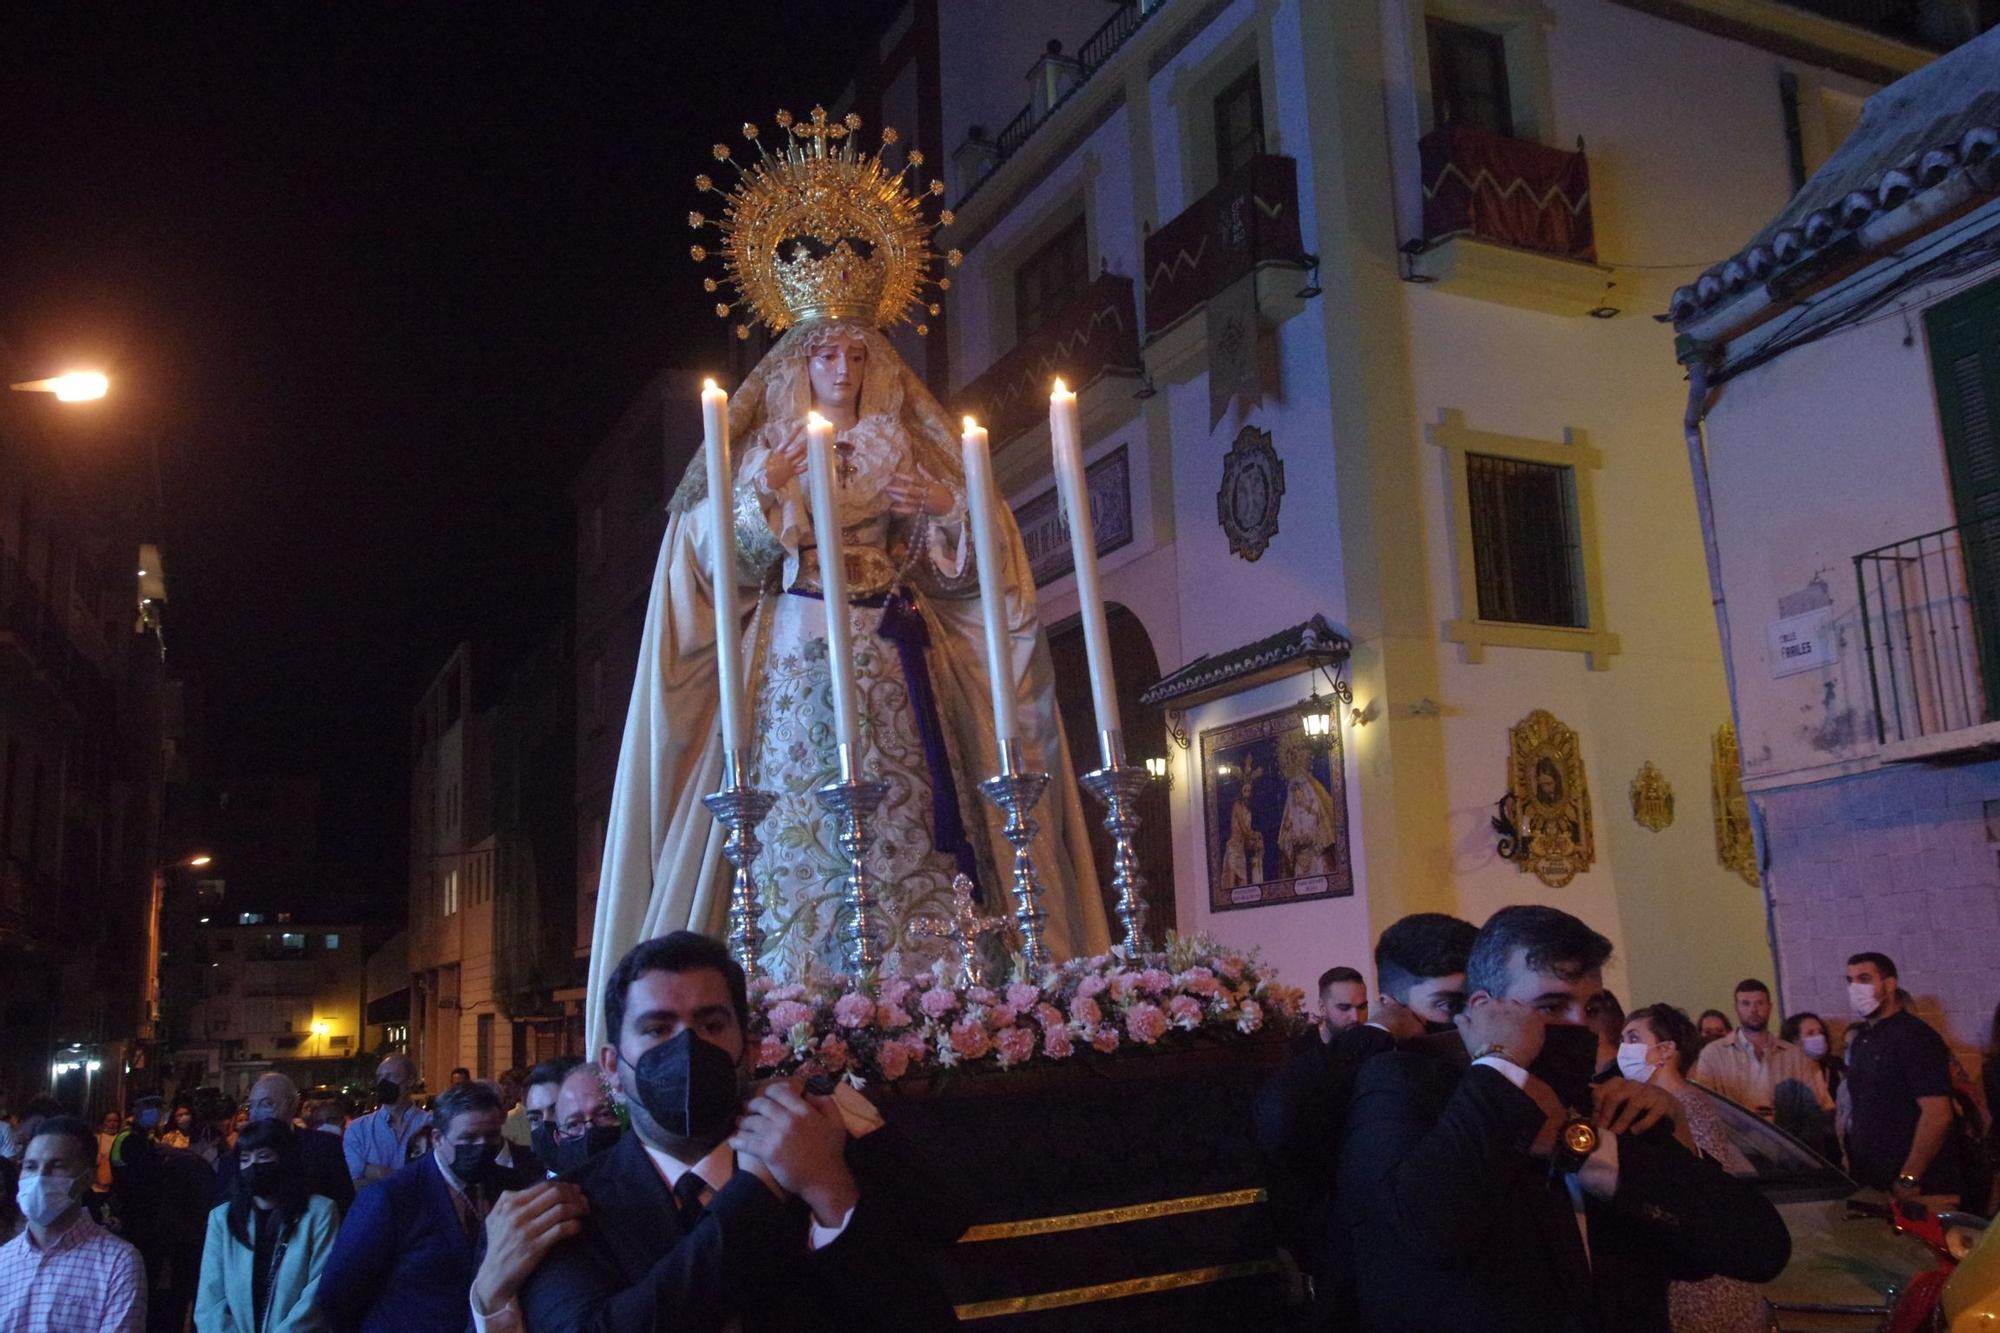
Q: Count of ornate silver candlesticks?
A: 4